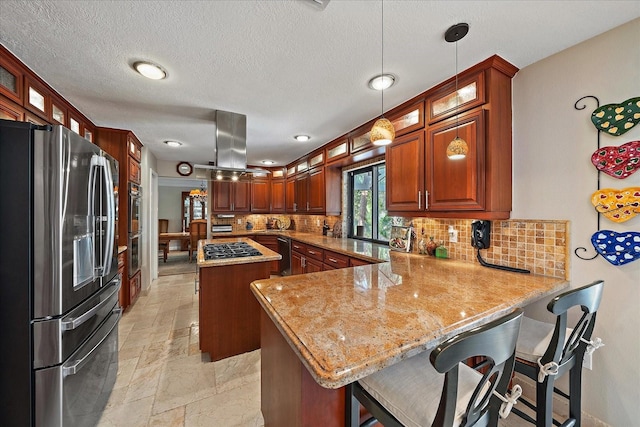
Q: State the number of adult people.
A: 0